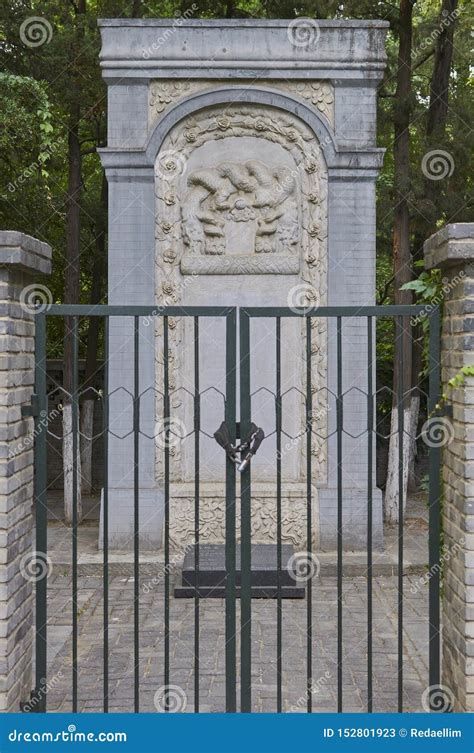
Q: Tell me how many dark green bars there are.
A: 14